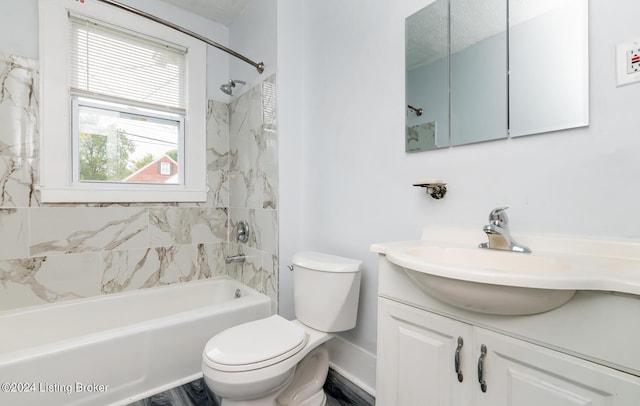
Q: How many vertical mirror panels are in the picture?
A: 3